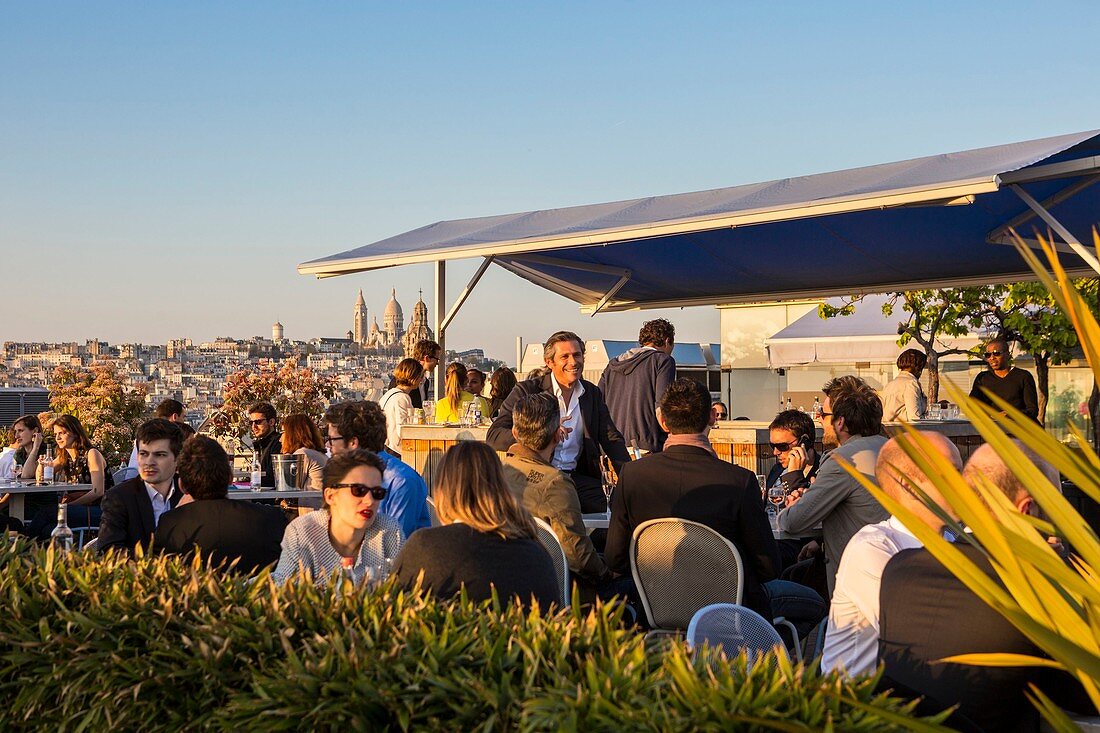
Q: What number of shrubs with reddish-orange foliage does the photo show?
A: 2